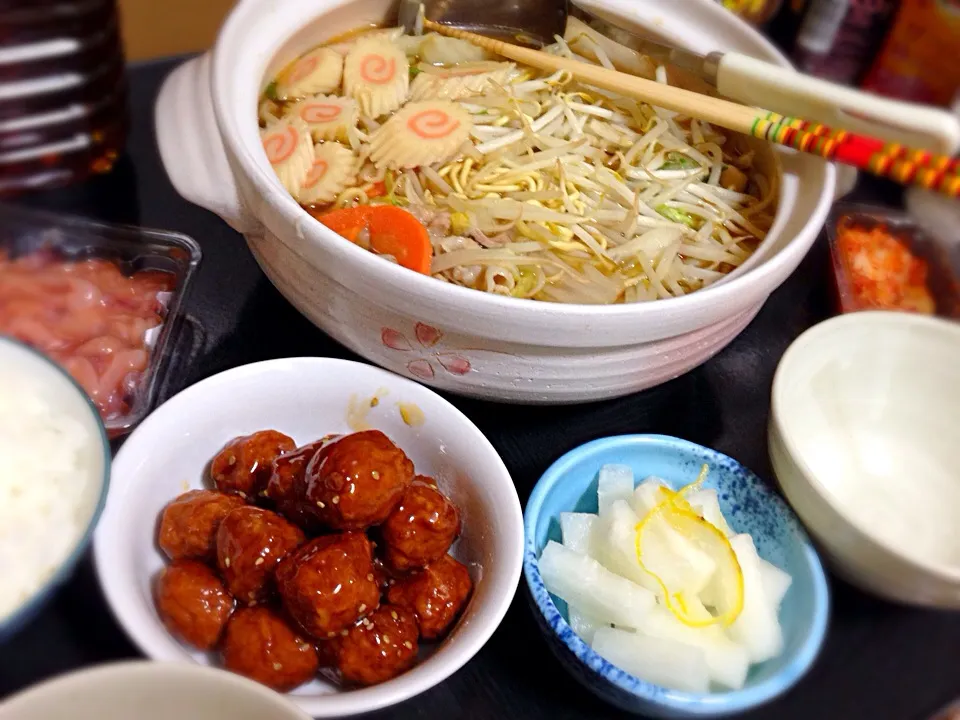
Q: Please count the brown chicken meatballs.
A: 11